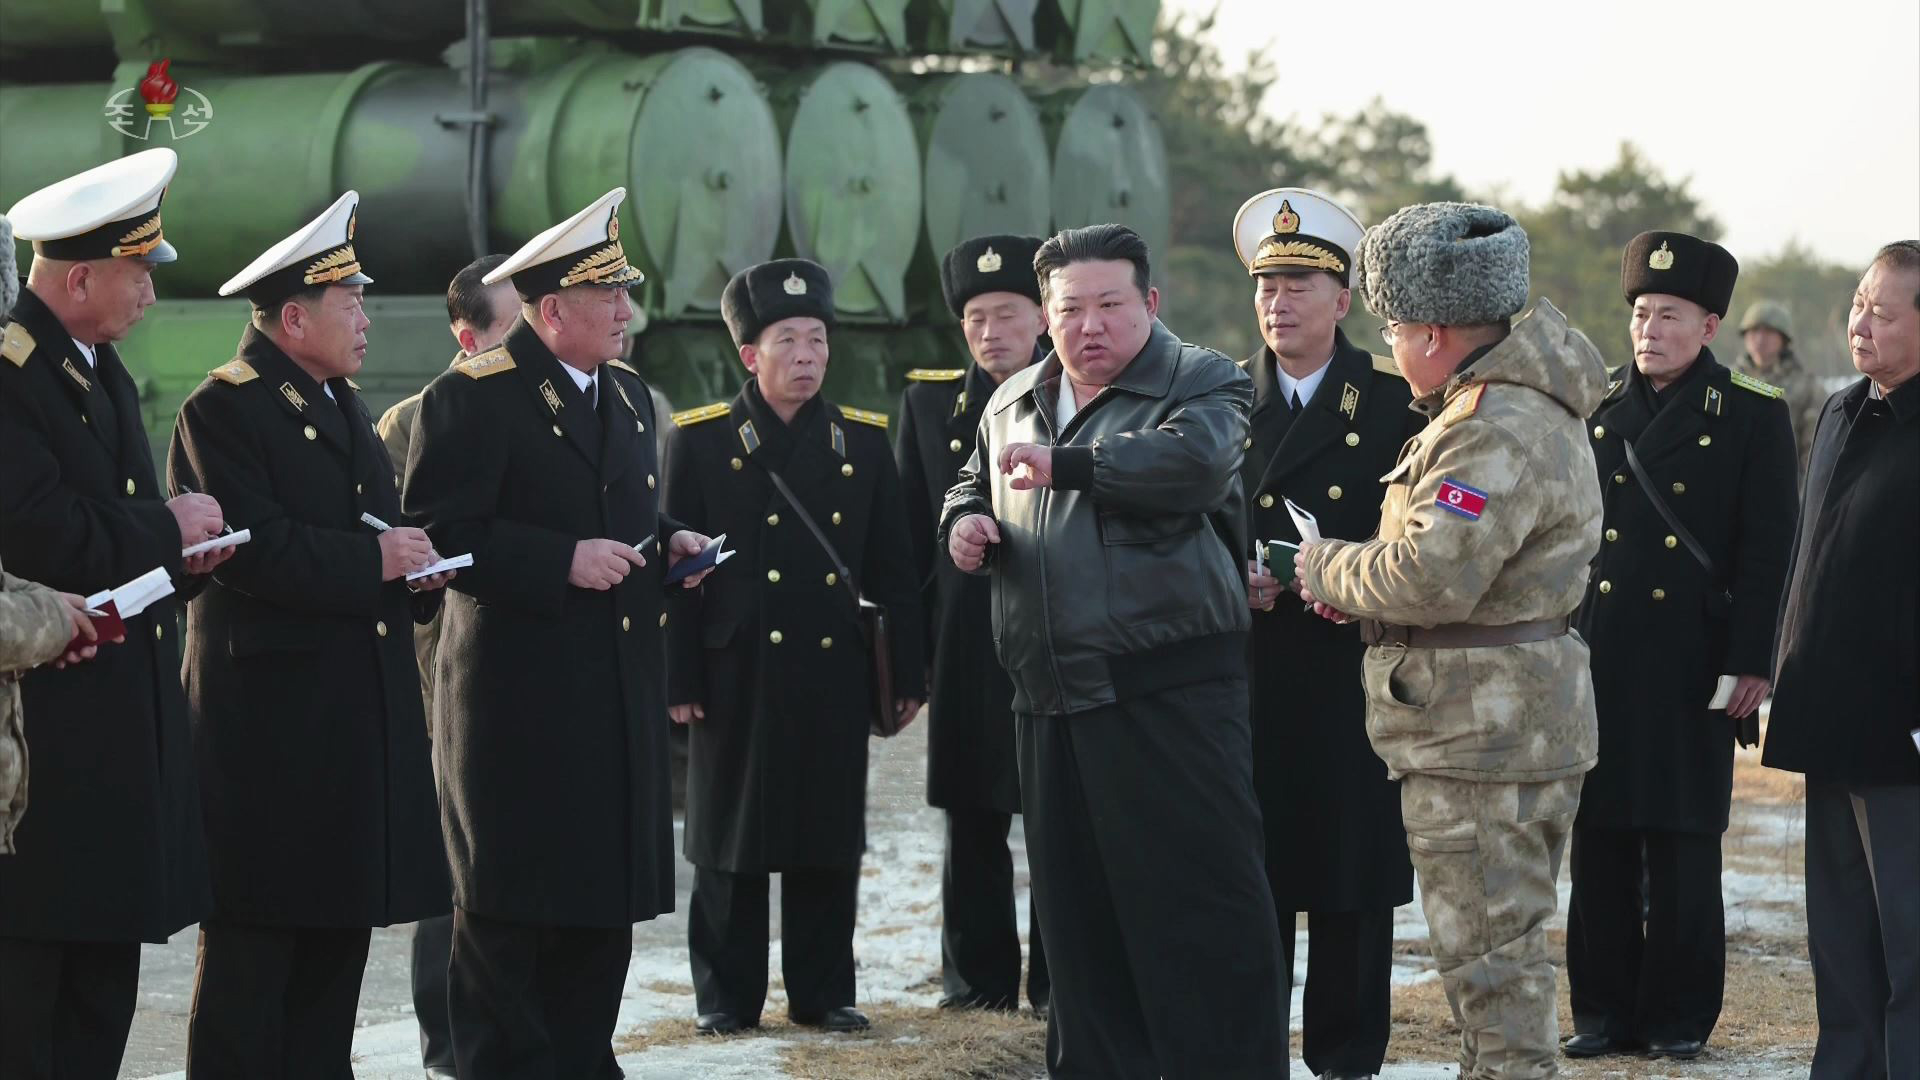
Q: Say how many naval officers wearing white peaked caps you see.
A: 4